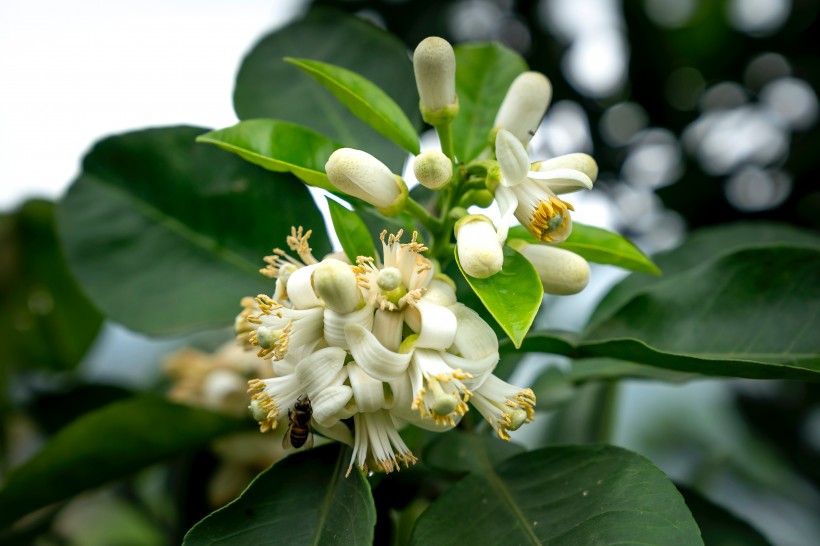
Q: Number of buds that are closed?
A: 8